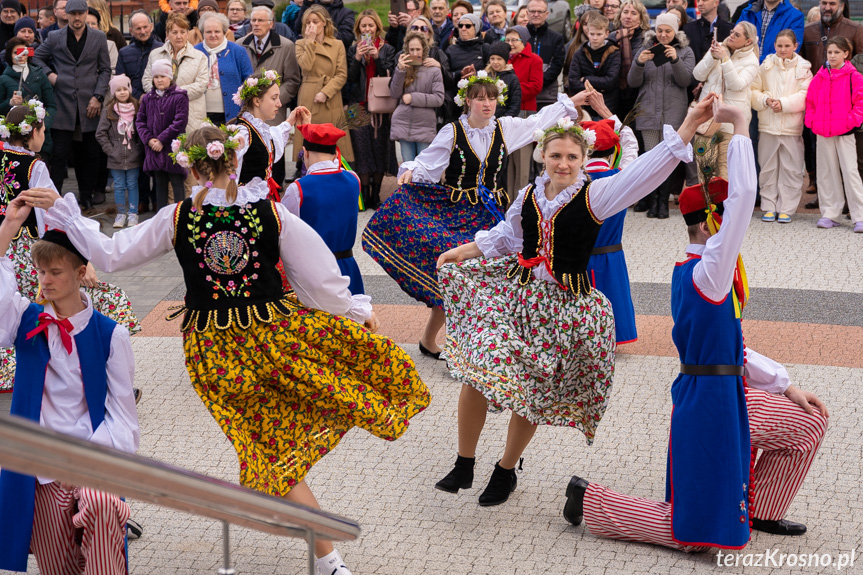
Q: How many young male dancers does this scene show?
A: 4